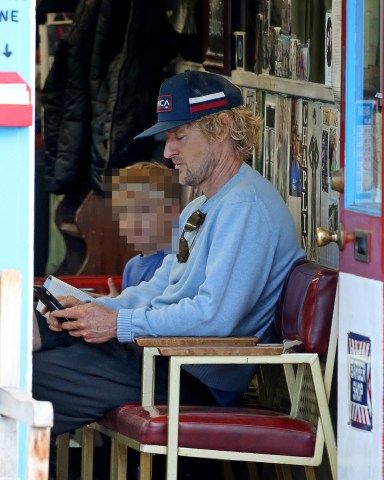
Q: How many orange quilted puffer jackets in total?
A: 0